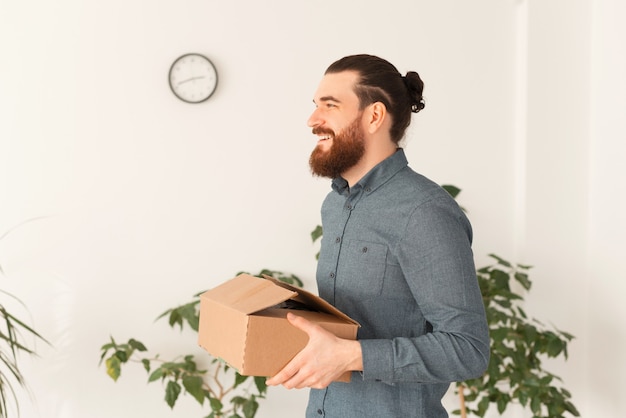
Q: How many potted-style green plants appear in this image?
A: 3